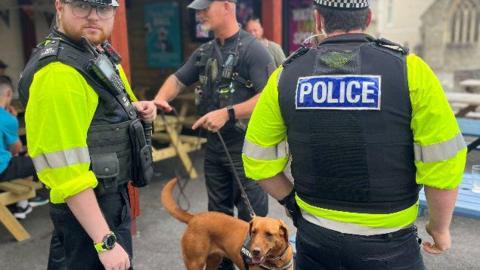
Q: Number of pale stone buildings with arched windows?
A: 1